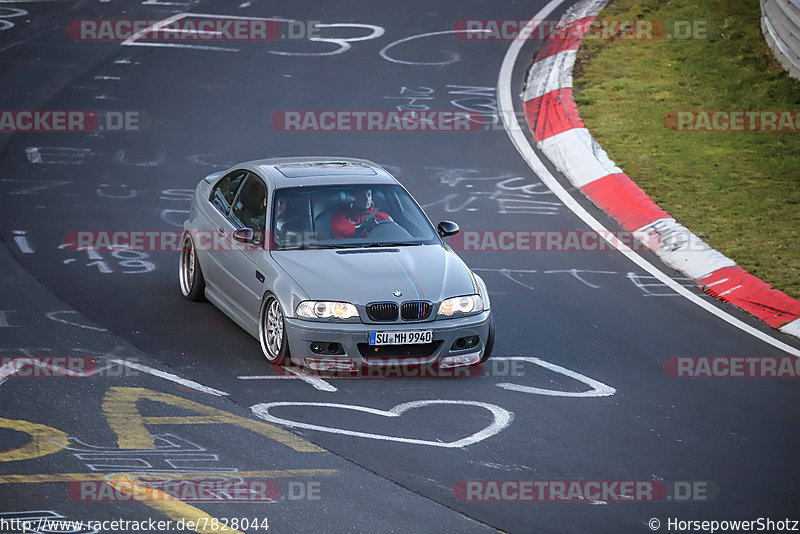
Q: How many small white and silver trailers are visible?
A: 0